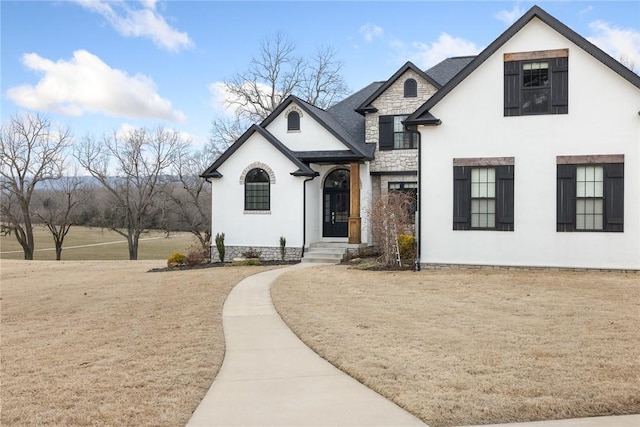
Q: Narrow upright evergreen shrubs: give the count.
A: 2